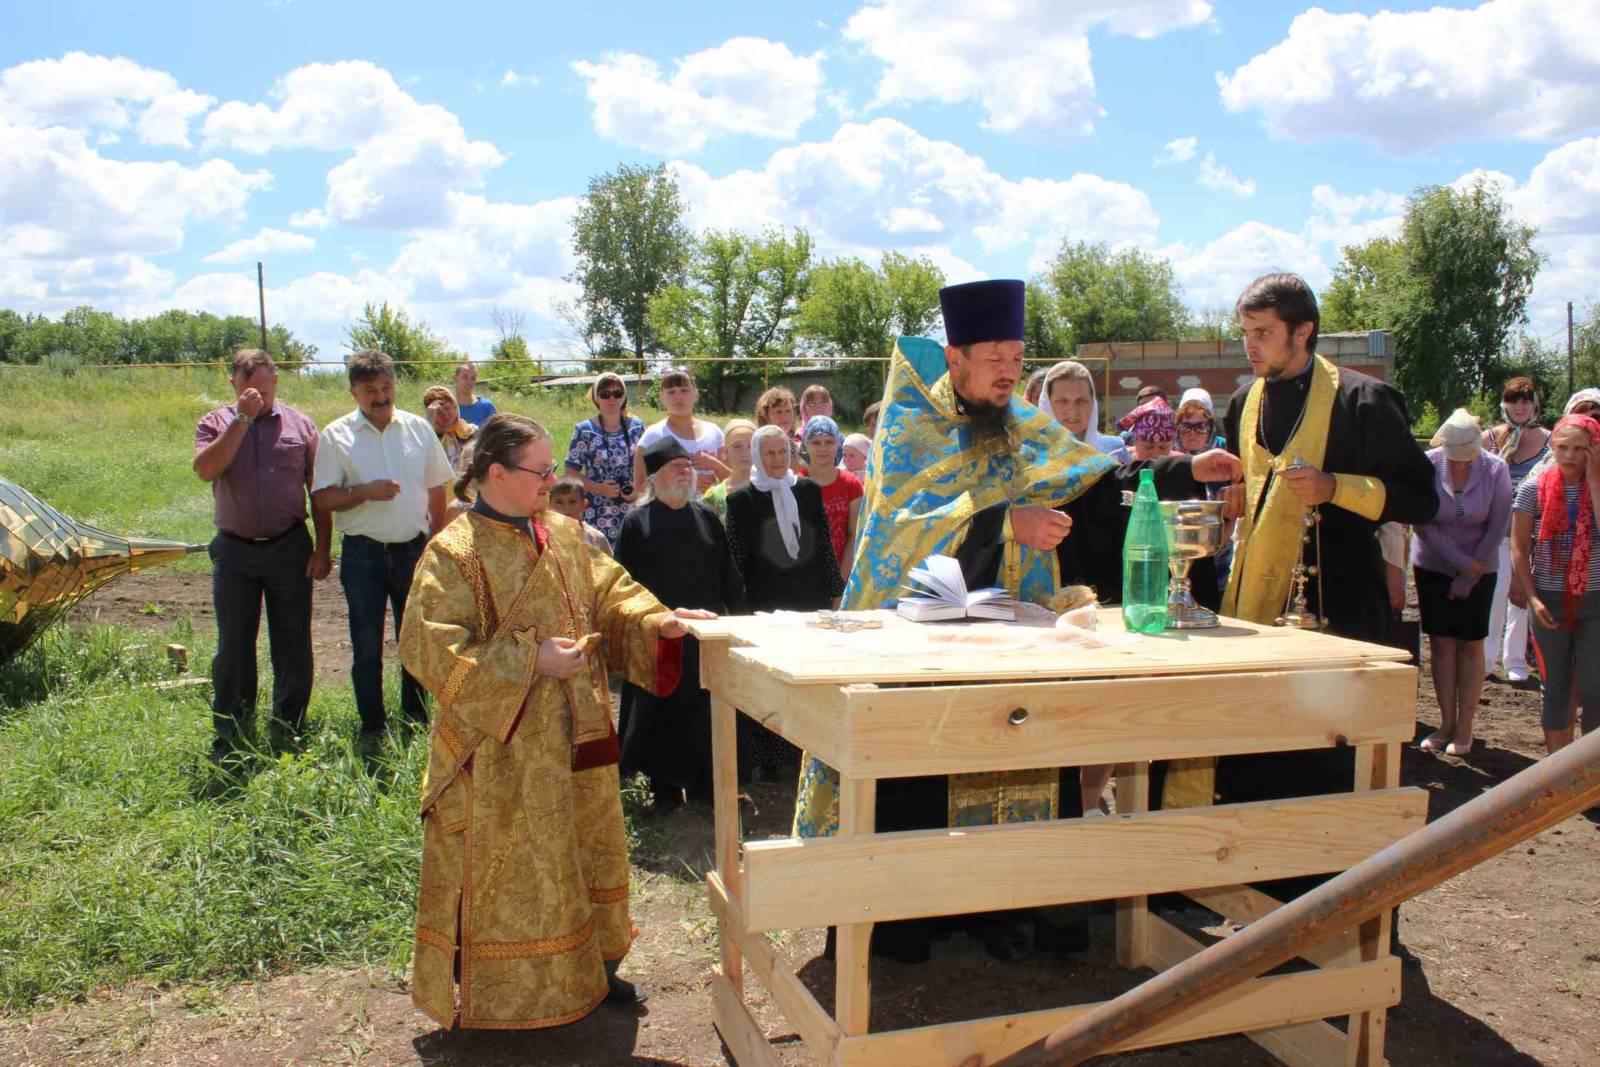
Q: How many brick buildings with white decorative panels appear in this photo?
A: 1